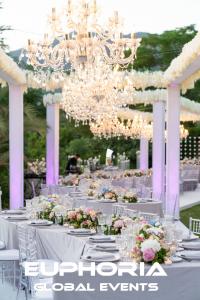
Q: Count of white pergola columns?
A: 5